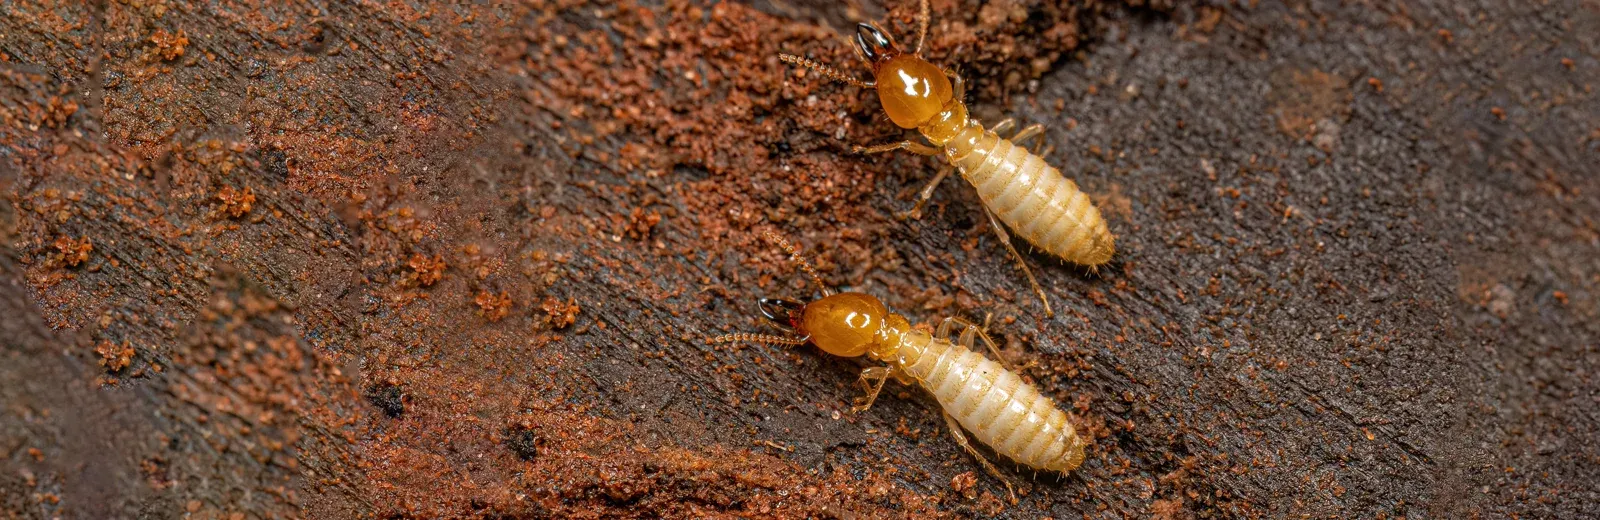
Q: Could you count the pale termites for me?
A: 2